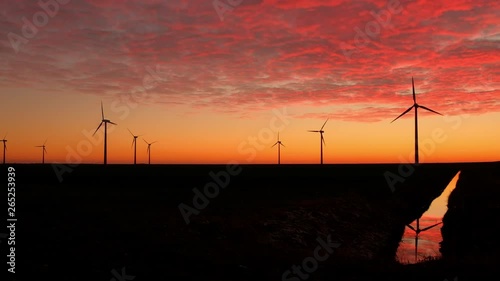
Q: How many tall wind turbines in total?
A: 8